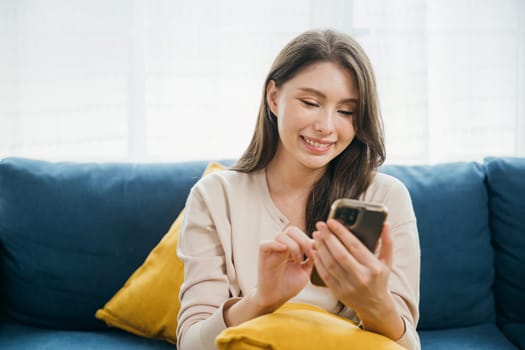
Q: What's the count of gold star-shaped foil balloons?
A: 0